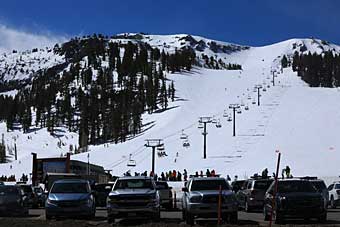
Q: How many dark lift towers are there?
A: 5